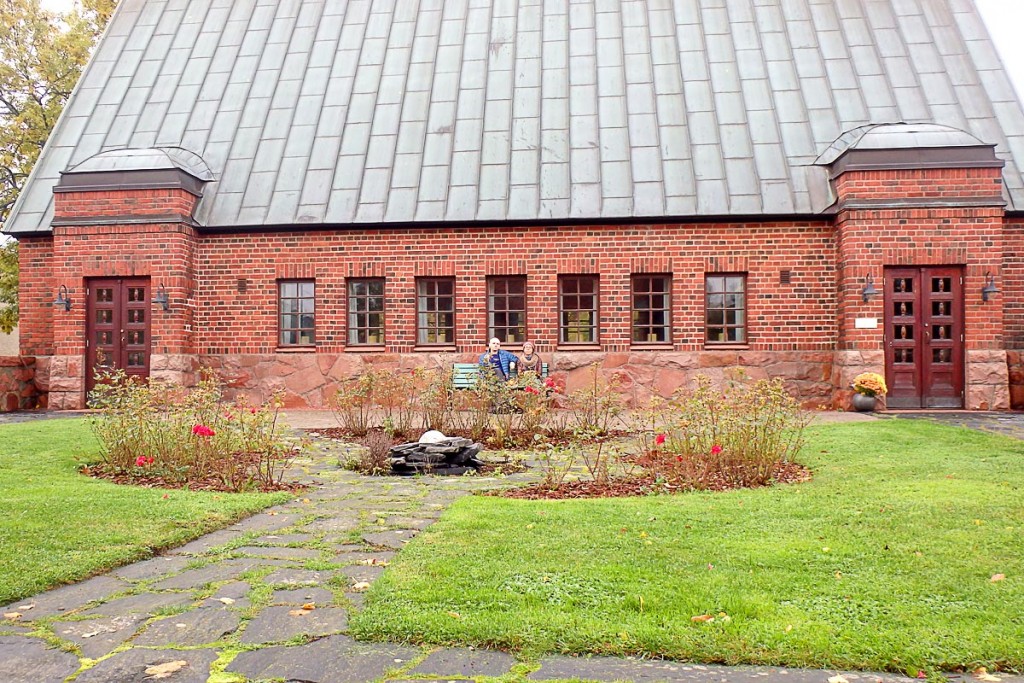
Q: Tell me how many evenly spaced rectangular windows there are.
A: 7